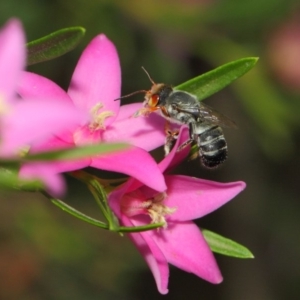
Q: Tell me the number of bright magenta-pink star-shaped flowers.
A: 3